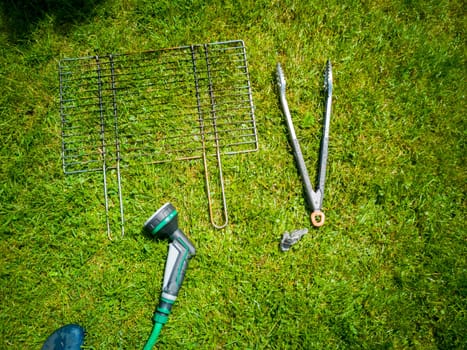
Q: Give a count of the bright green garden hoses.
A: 1